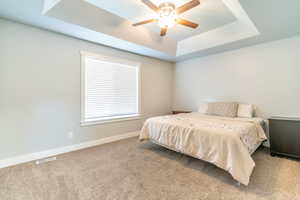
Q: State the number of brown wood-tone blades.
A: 5